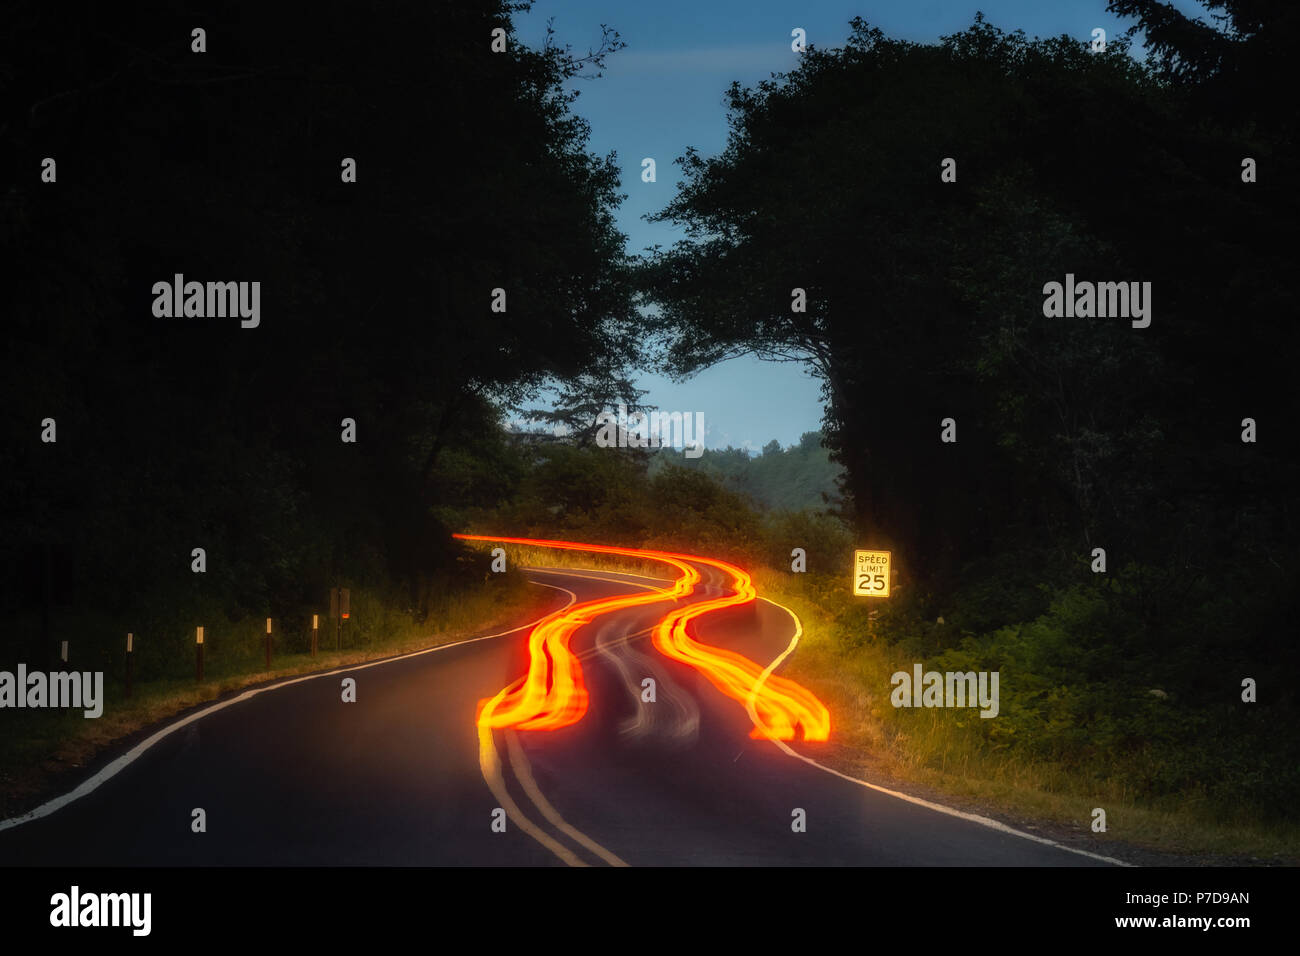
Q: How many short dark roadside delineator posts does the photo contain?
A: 5